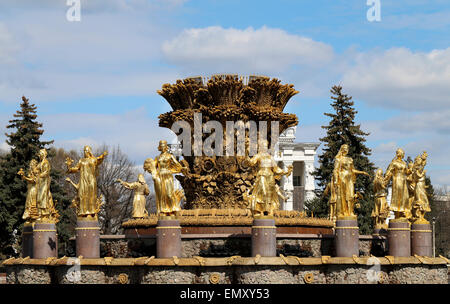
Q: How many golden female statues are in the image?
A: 10